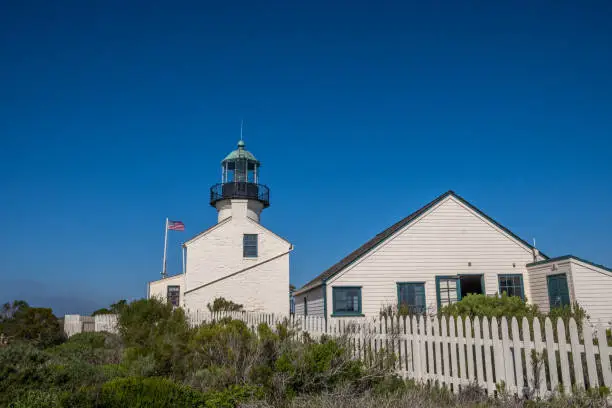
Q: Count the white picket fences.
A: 1